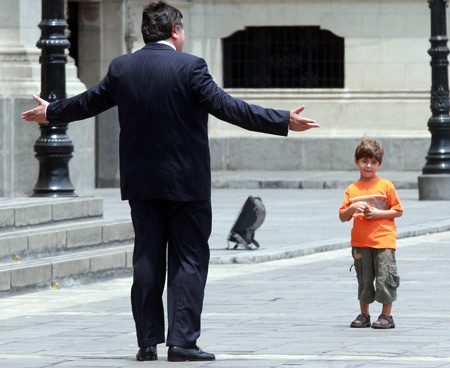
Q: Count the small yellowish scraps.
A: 2